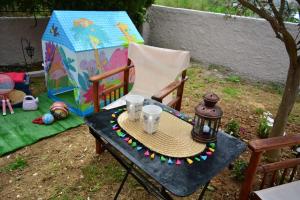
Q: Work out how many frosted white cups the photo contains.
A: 2